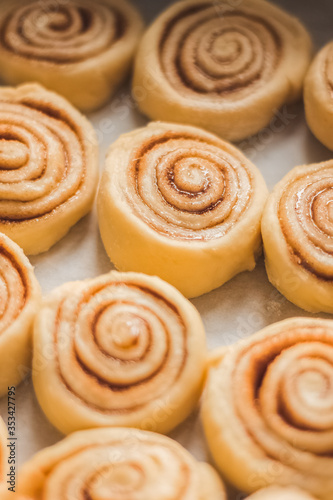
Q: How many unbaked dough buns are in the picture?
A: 12